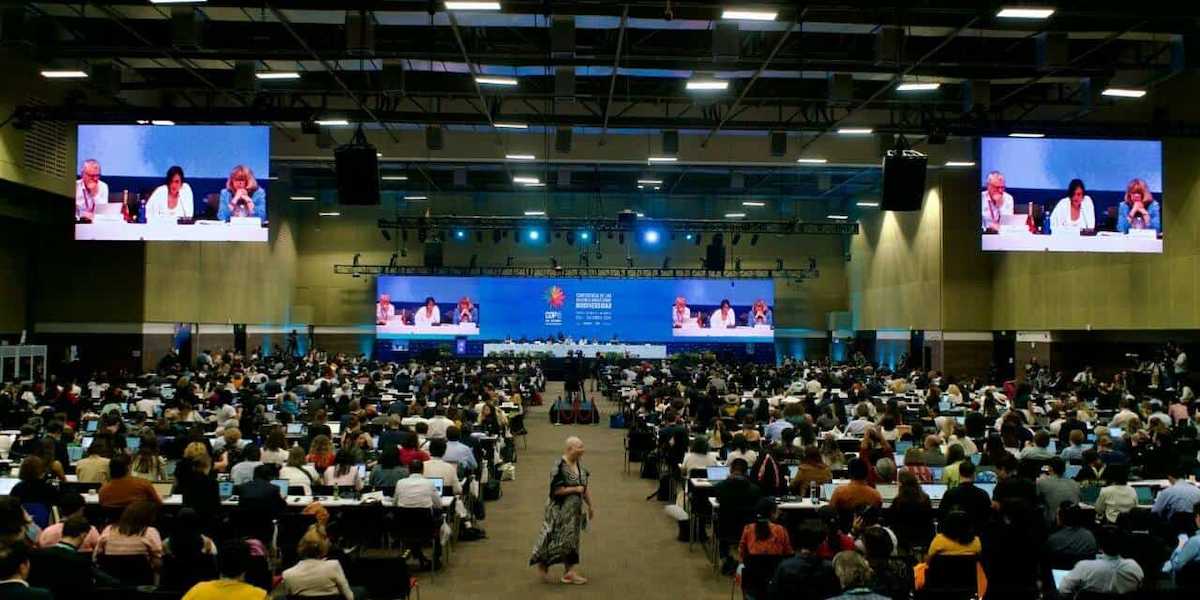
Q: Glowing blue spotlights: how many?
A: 5